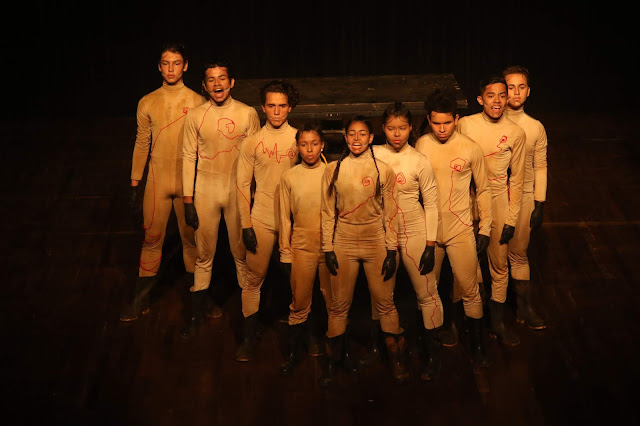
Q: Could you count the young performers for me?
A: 9